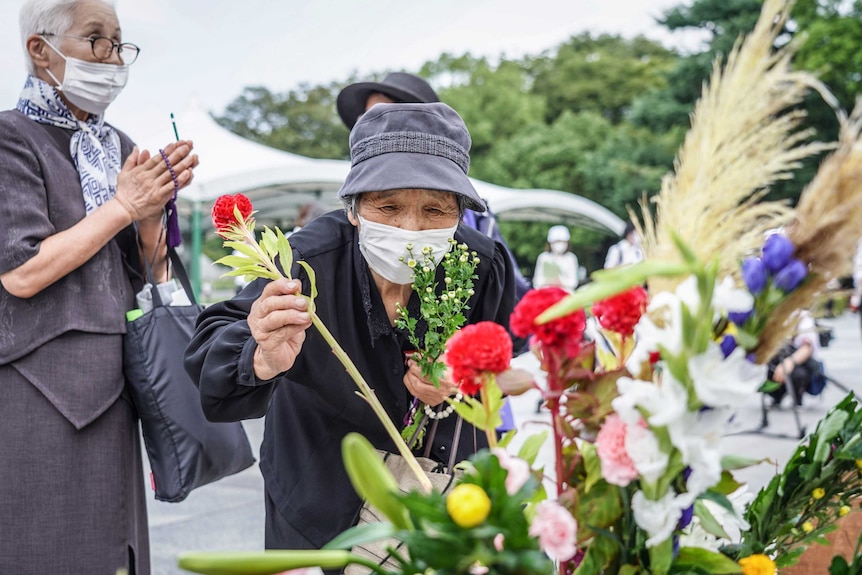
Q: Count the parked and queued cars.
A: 0